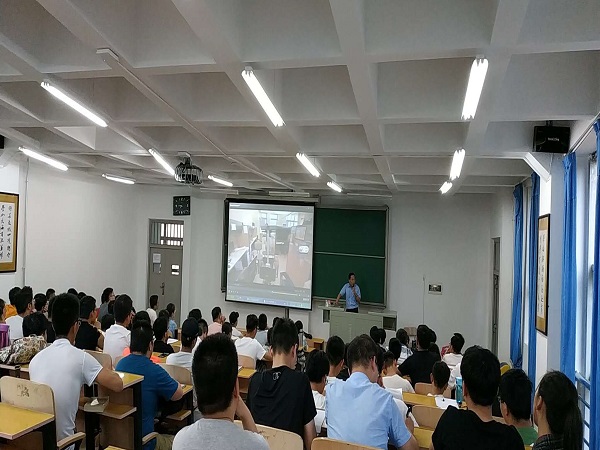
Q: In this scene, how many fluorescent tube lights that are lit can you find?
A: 11